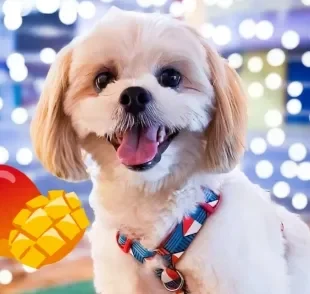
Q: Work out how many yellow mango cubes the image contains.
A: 12